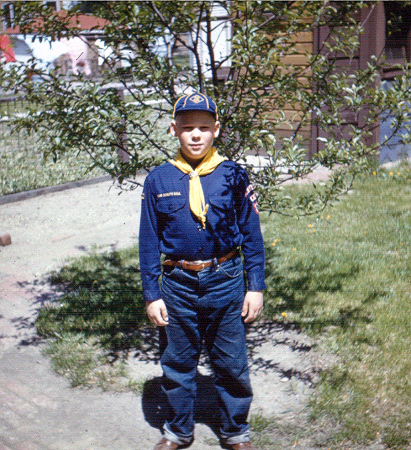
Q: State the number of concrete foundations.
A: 1